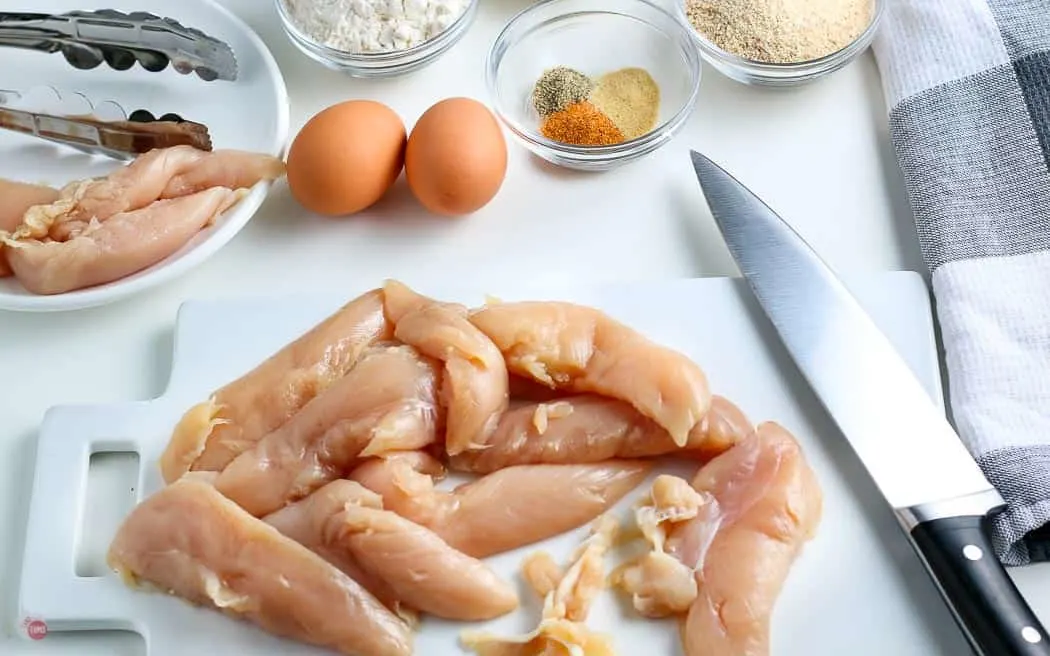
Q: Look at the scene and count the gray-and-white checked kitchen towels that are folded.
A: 1